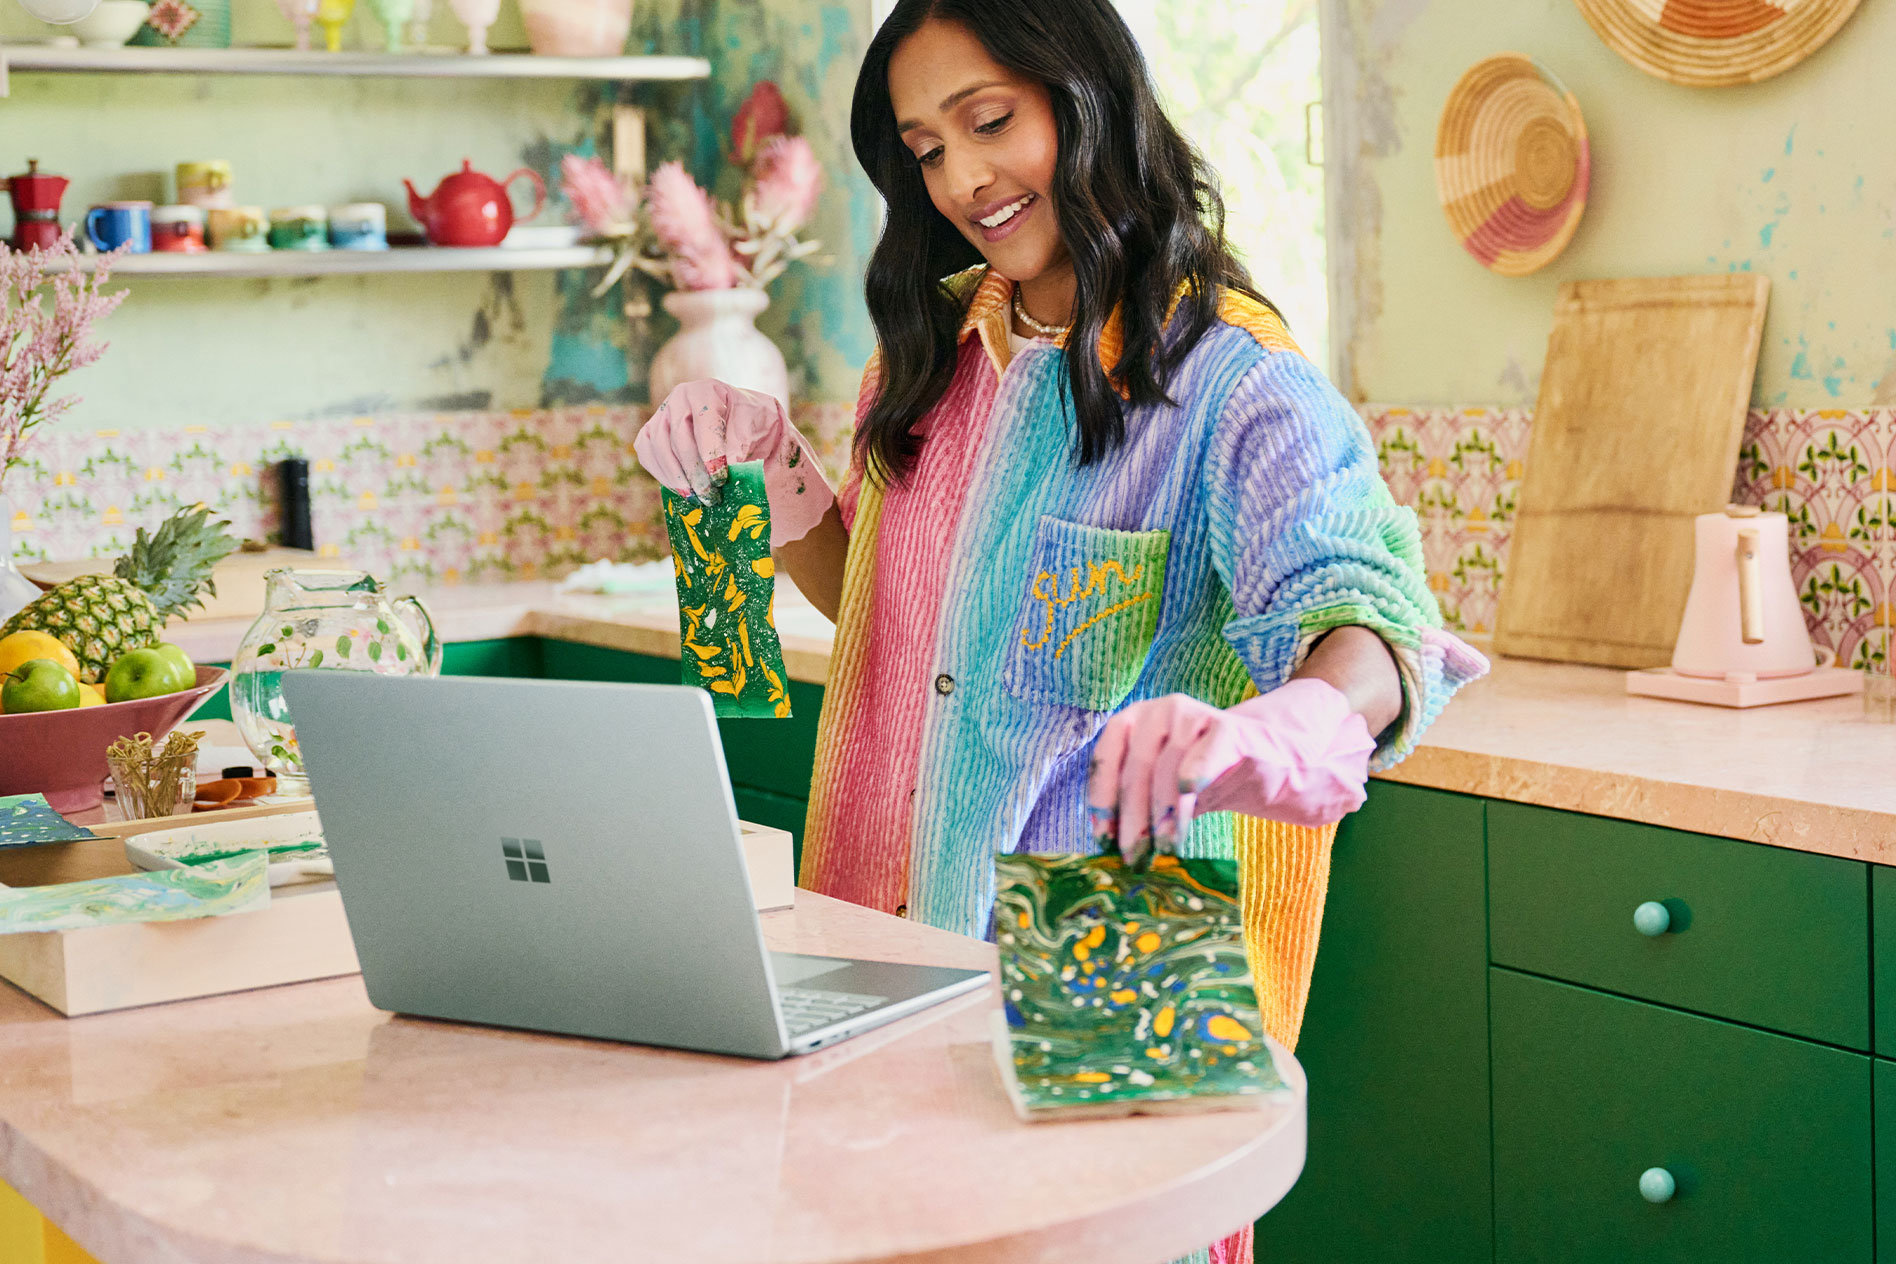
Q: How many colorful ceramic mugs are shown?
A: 6